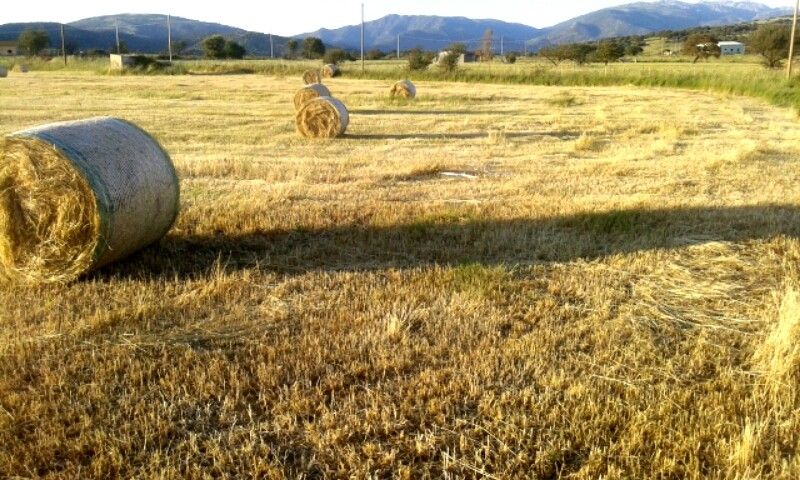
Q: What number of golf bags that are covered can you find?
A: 0